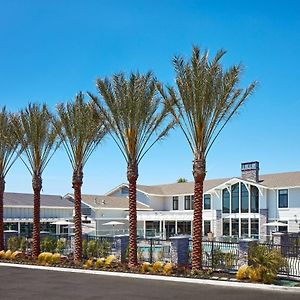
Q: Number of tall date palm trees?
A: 5